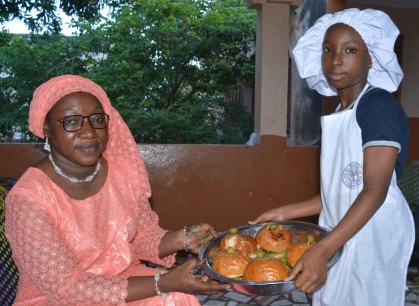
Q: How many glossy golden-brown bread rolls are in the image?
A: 5